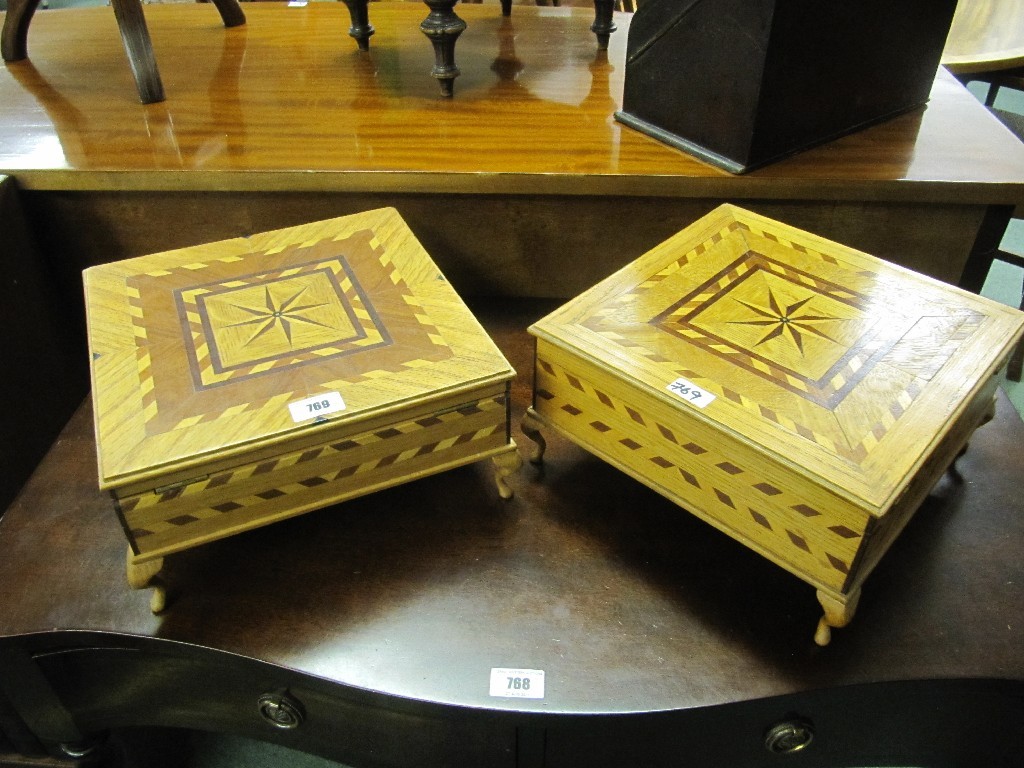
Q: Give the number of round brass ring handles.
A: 2